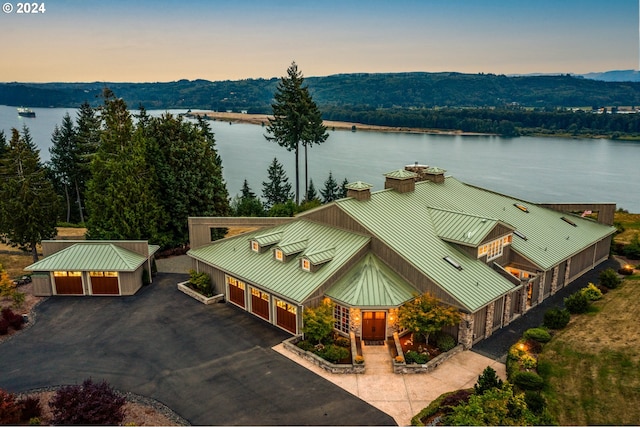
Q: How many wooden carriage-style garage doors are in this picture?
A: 5